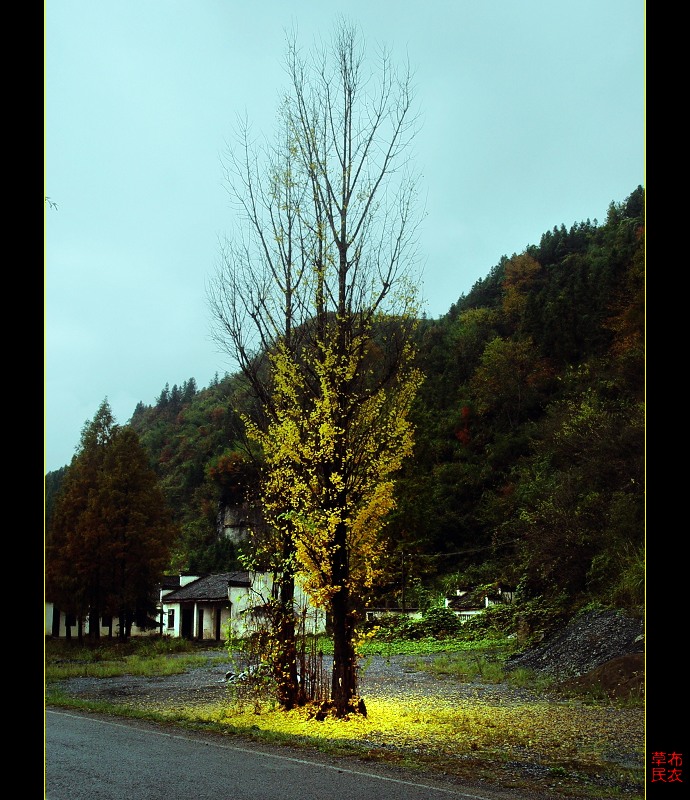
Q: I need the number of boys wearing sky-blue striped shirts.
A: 0